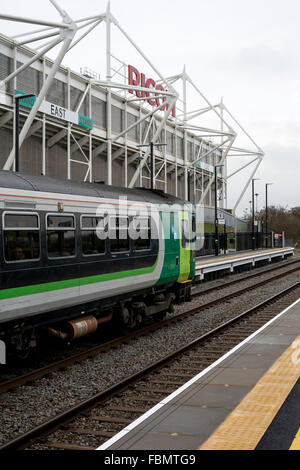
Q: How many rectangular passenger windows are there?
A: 5